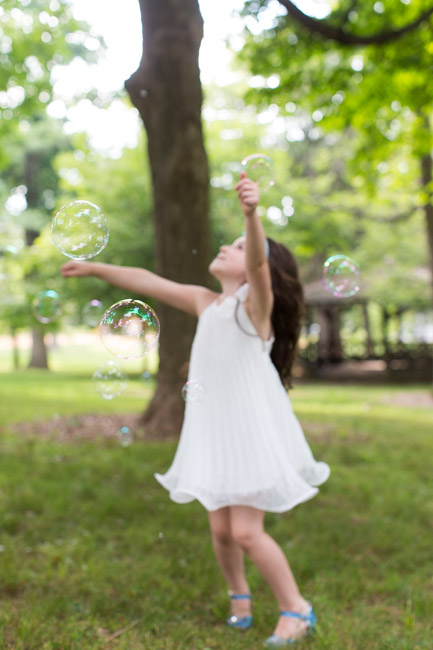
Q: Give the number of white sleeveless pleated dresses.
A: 1